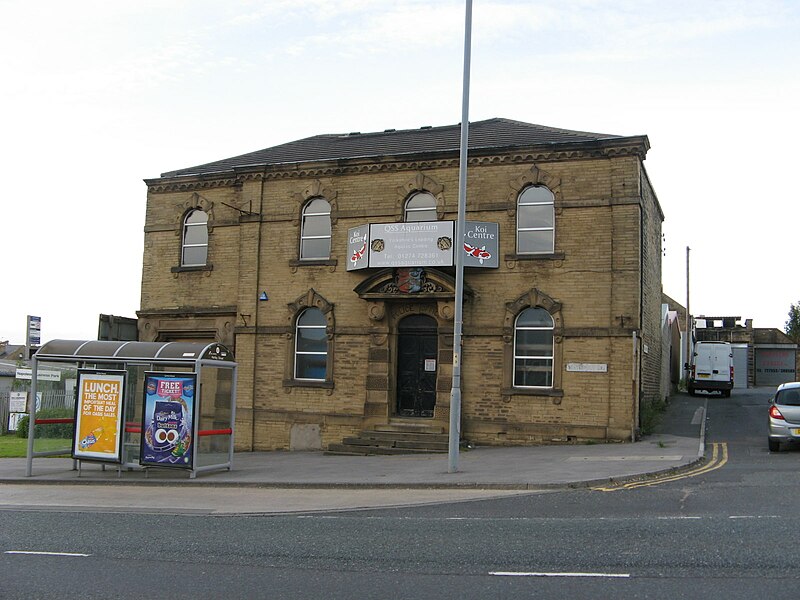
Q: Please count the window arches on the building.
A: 6